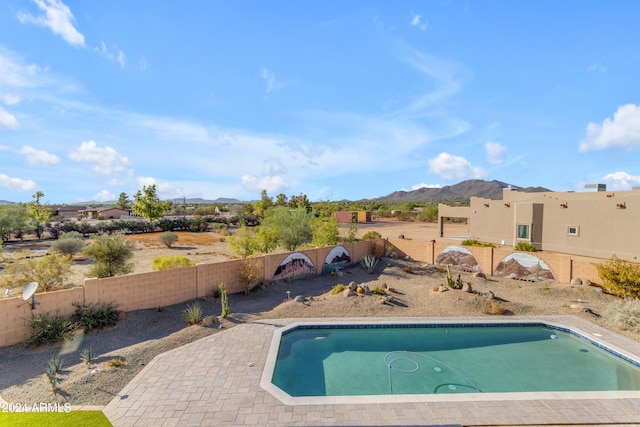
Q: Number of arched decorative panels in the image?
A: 4